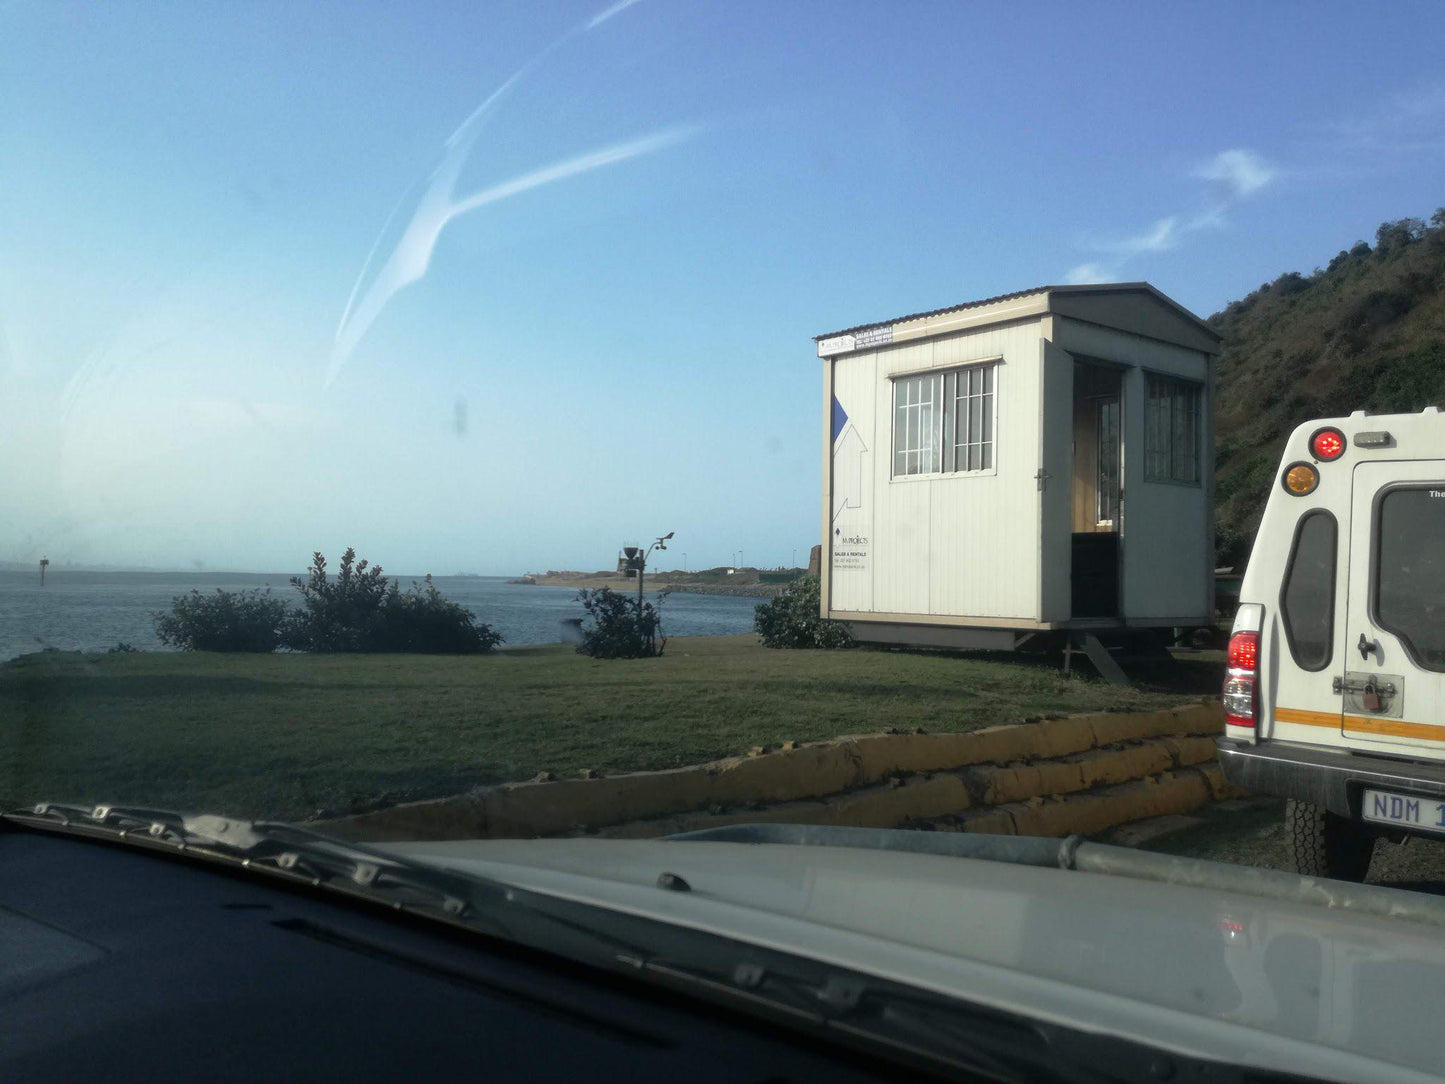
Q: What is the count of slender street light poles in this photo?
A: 4